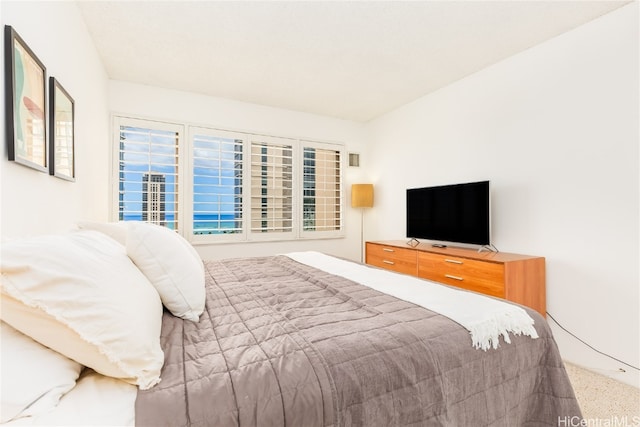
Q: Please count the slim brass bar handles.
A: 4